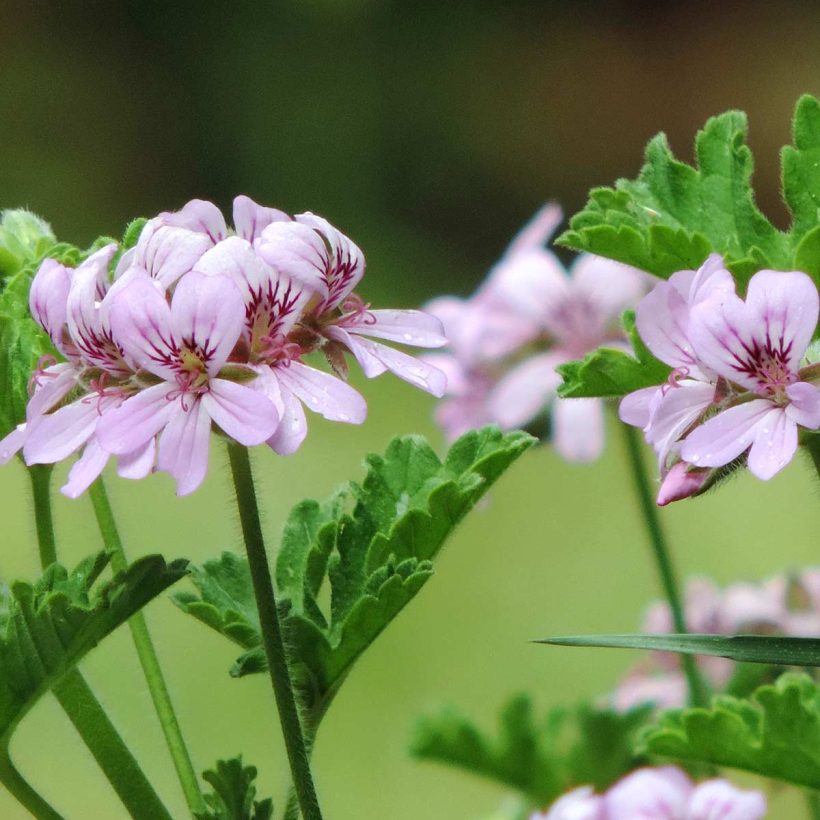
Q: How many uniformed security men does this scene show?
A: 0